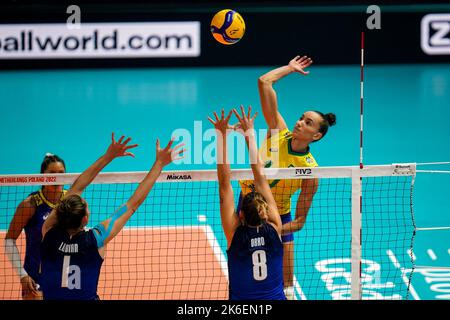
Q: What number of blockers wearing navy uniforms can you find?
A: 2